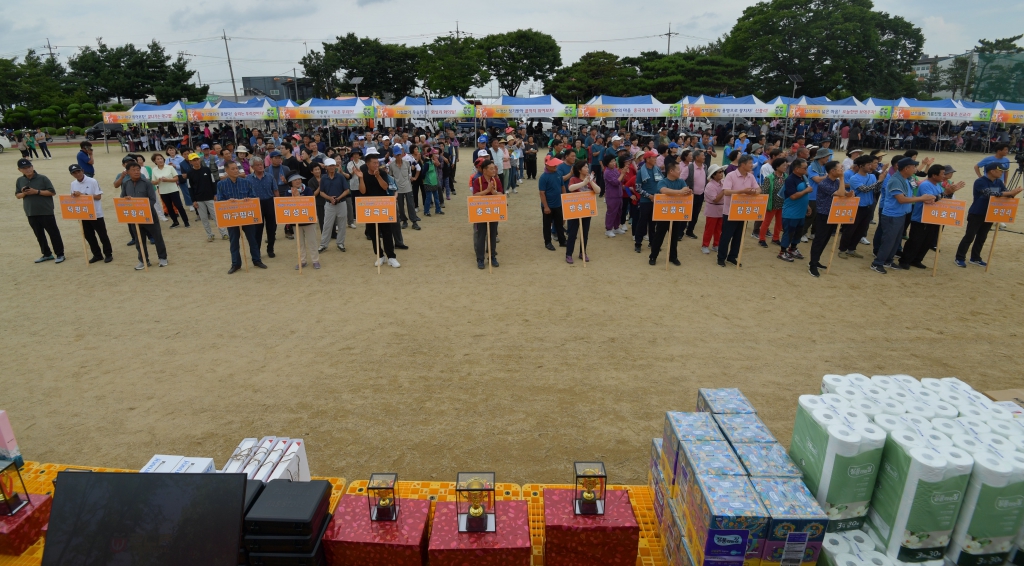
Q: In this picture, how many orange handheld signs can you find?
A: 12